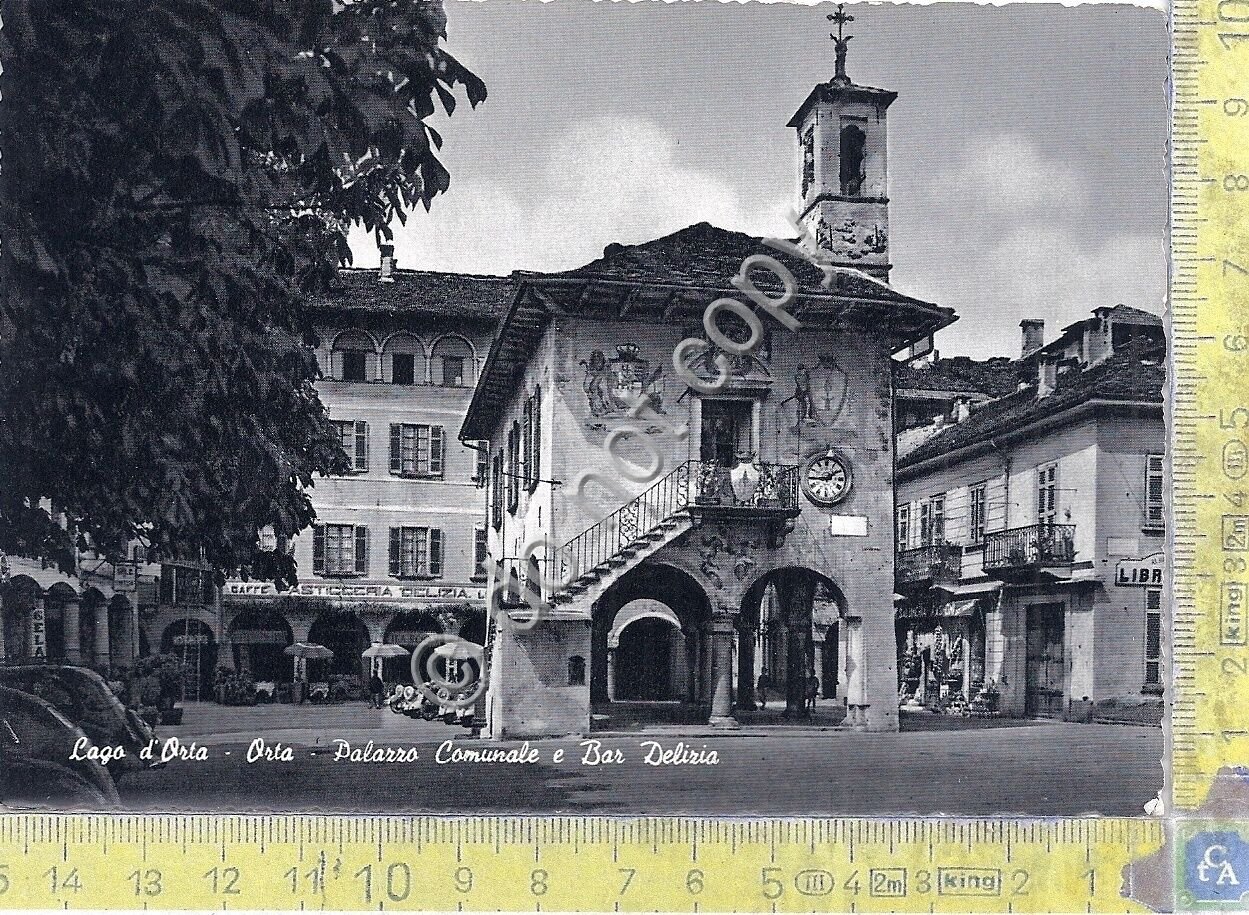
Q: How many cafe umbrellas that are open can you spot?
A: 3